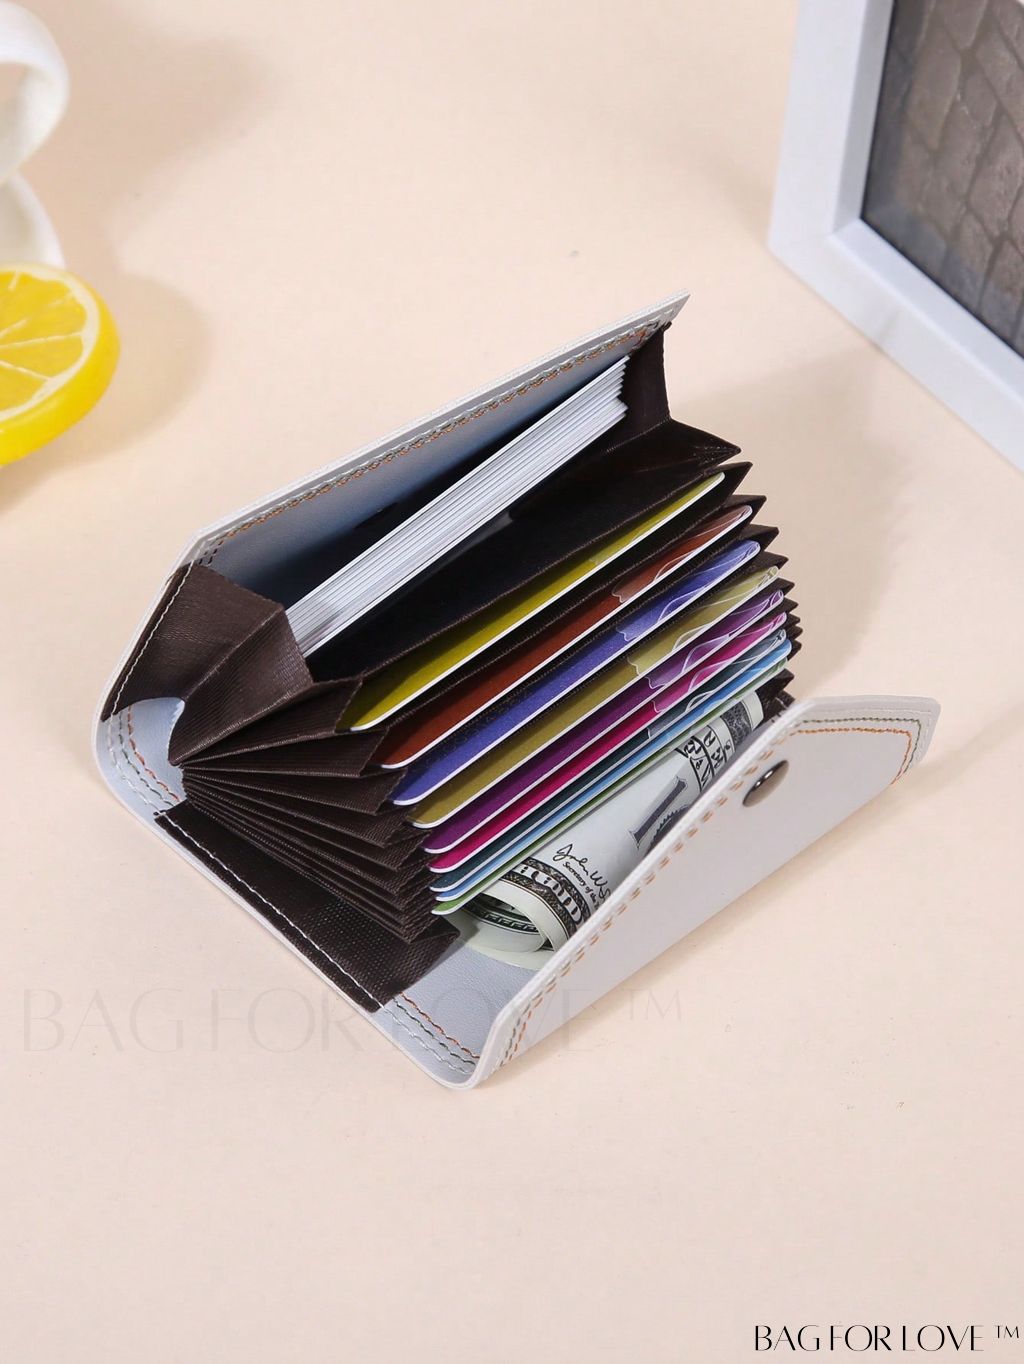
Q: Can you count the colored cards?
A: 9